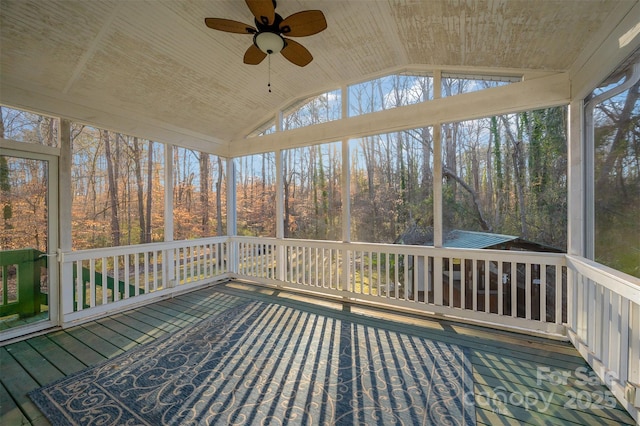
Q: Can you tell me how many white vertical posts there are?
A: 7